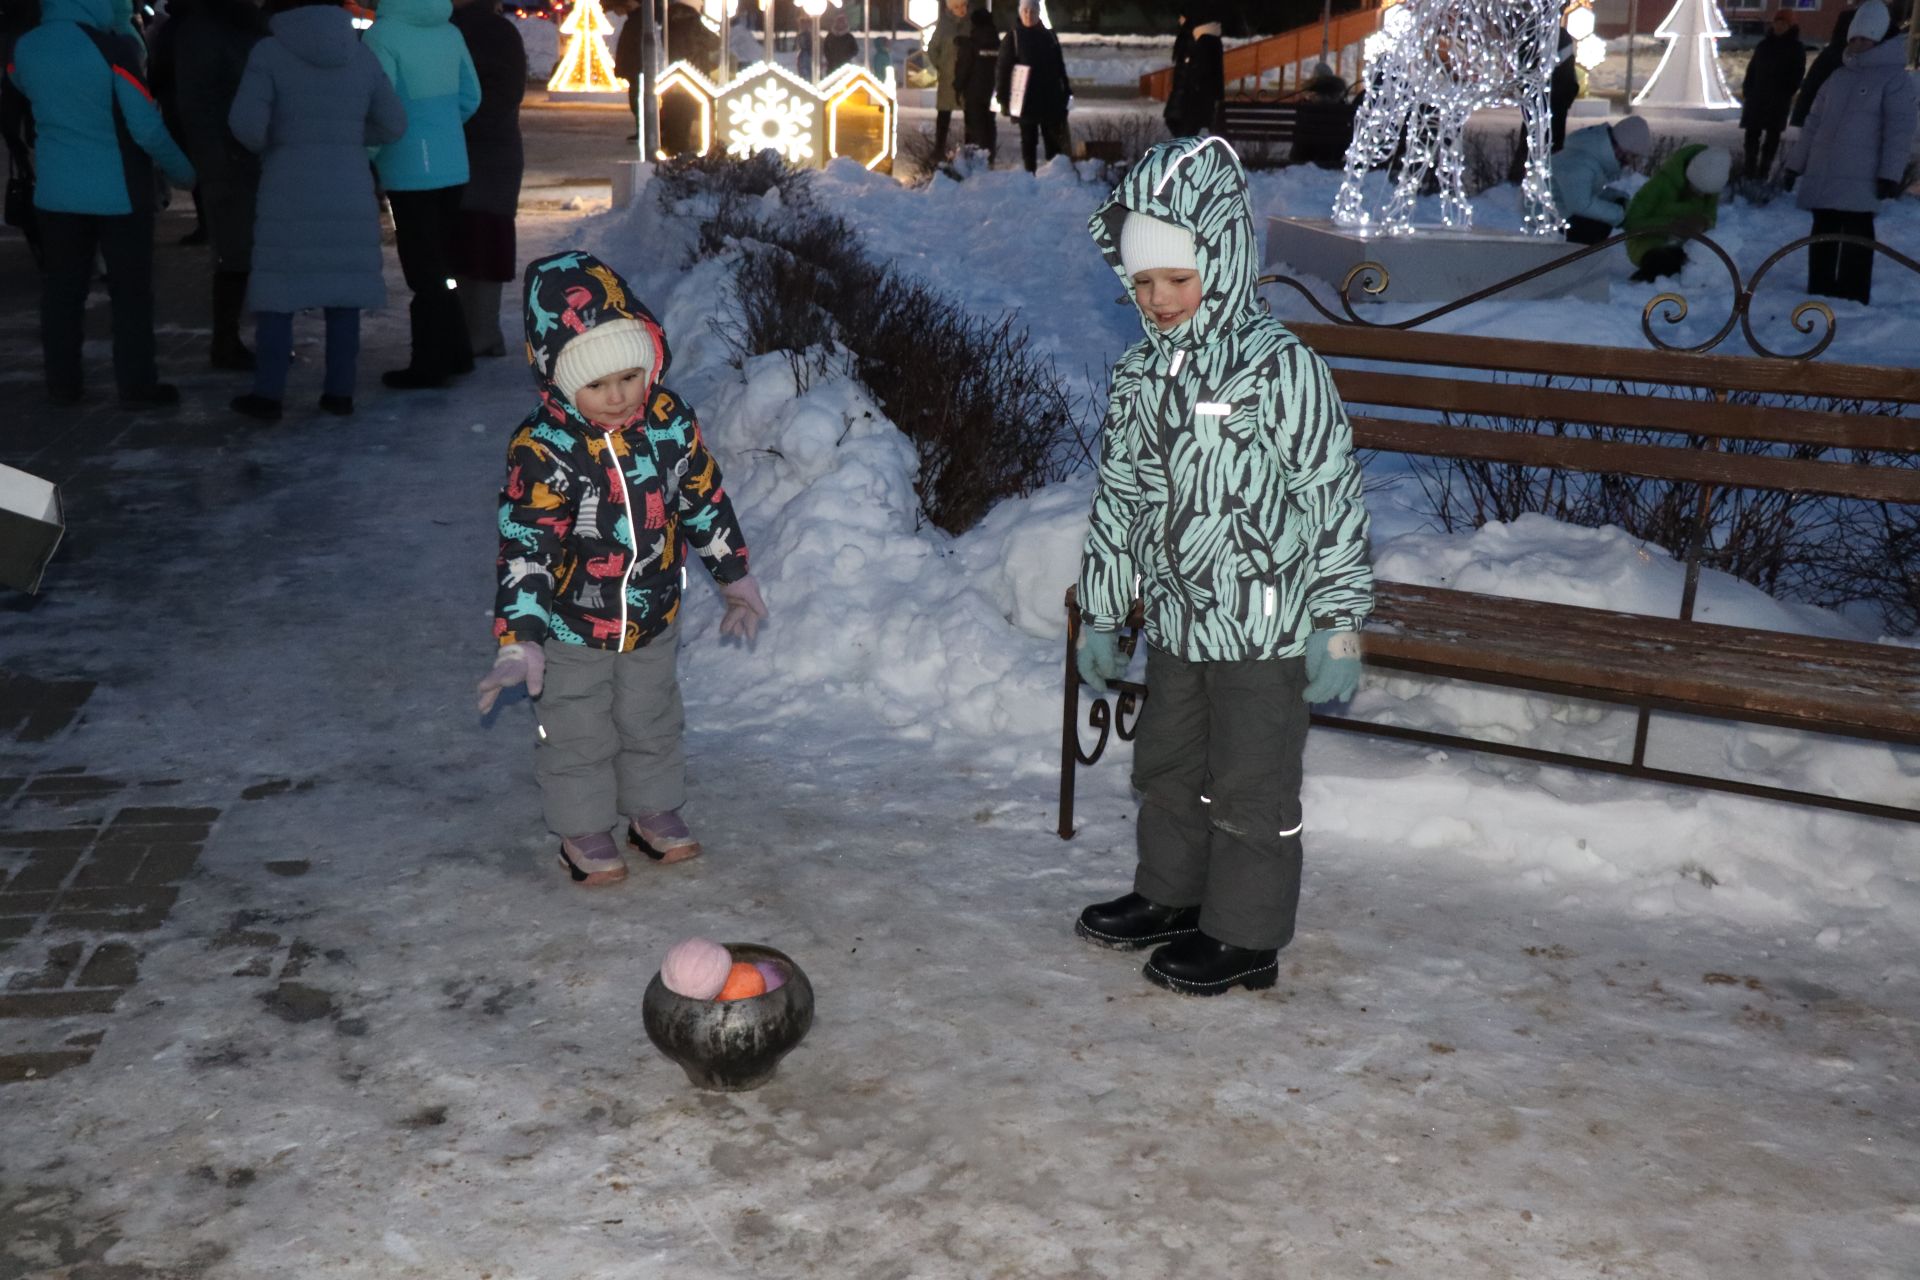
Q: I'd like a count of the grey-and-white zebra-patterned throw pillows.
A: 0